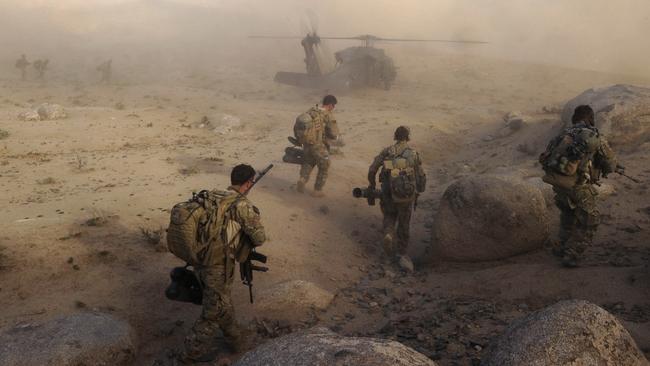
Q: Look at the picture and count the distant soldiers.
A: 3